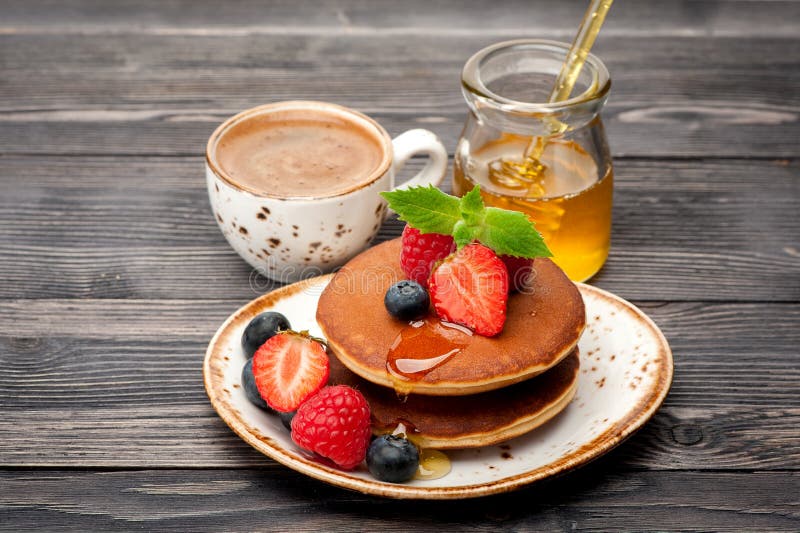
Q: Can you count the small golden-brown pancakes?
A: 2